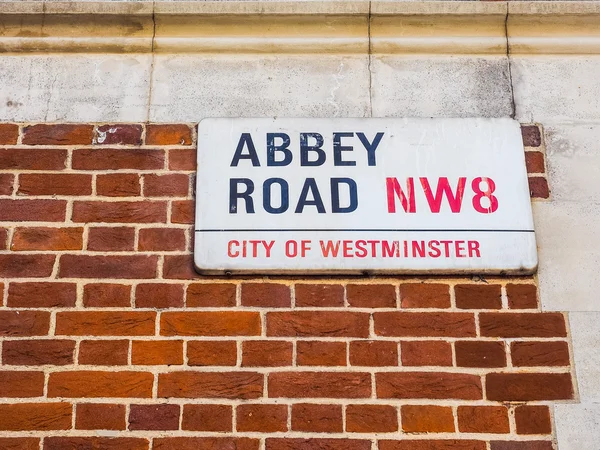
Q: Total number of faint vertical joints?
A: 3